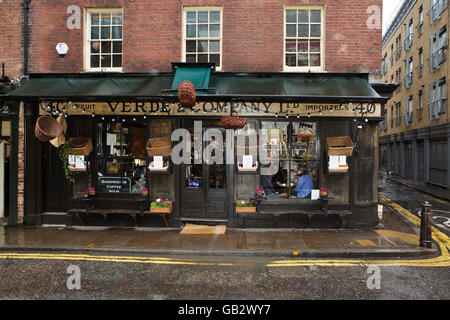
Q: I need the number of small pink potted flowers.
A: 4